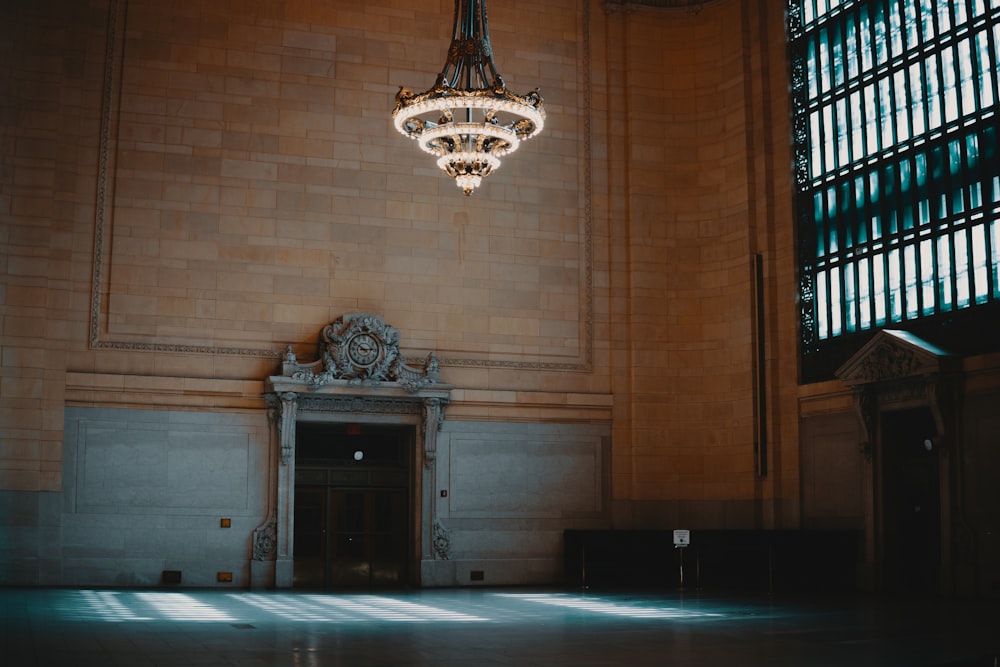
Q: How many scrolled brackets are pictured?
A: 4